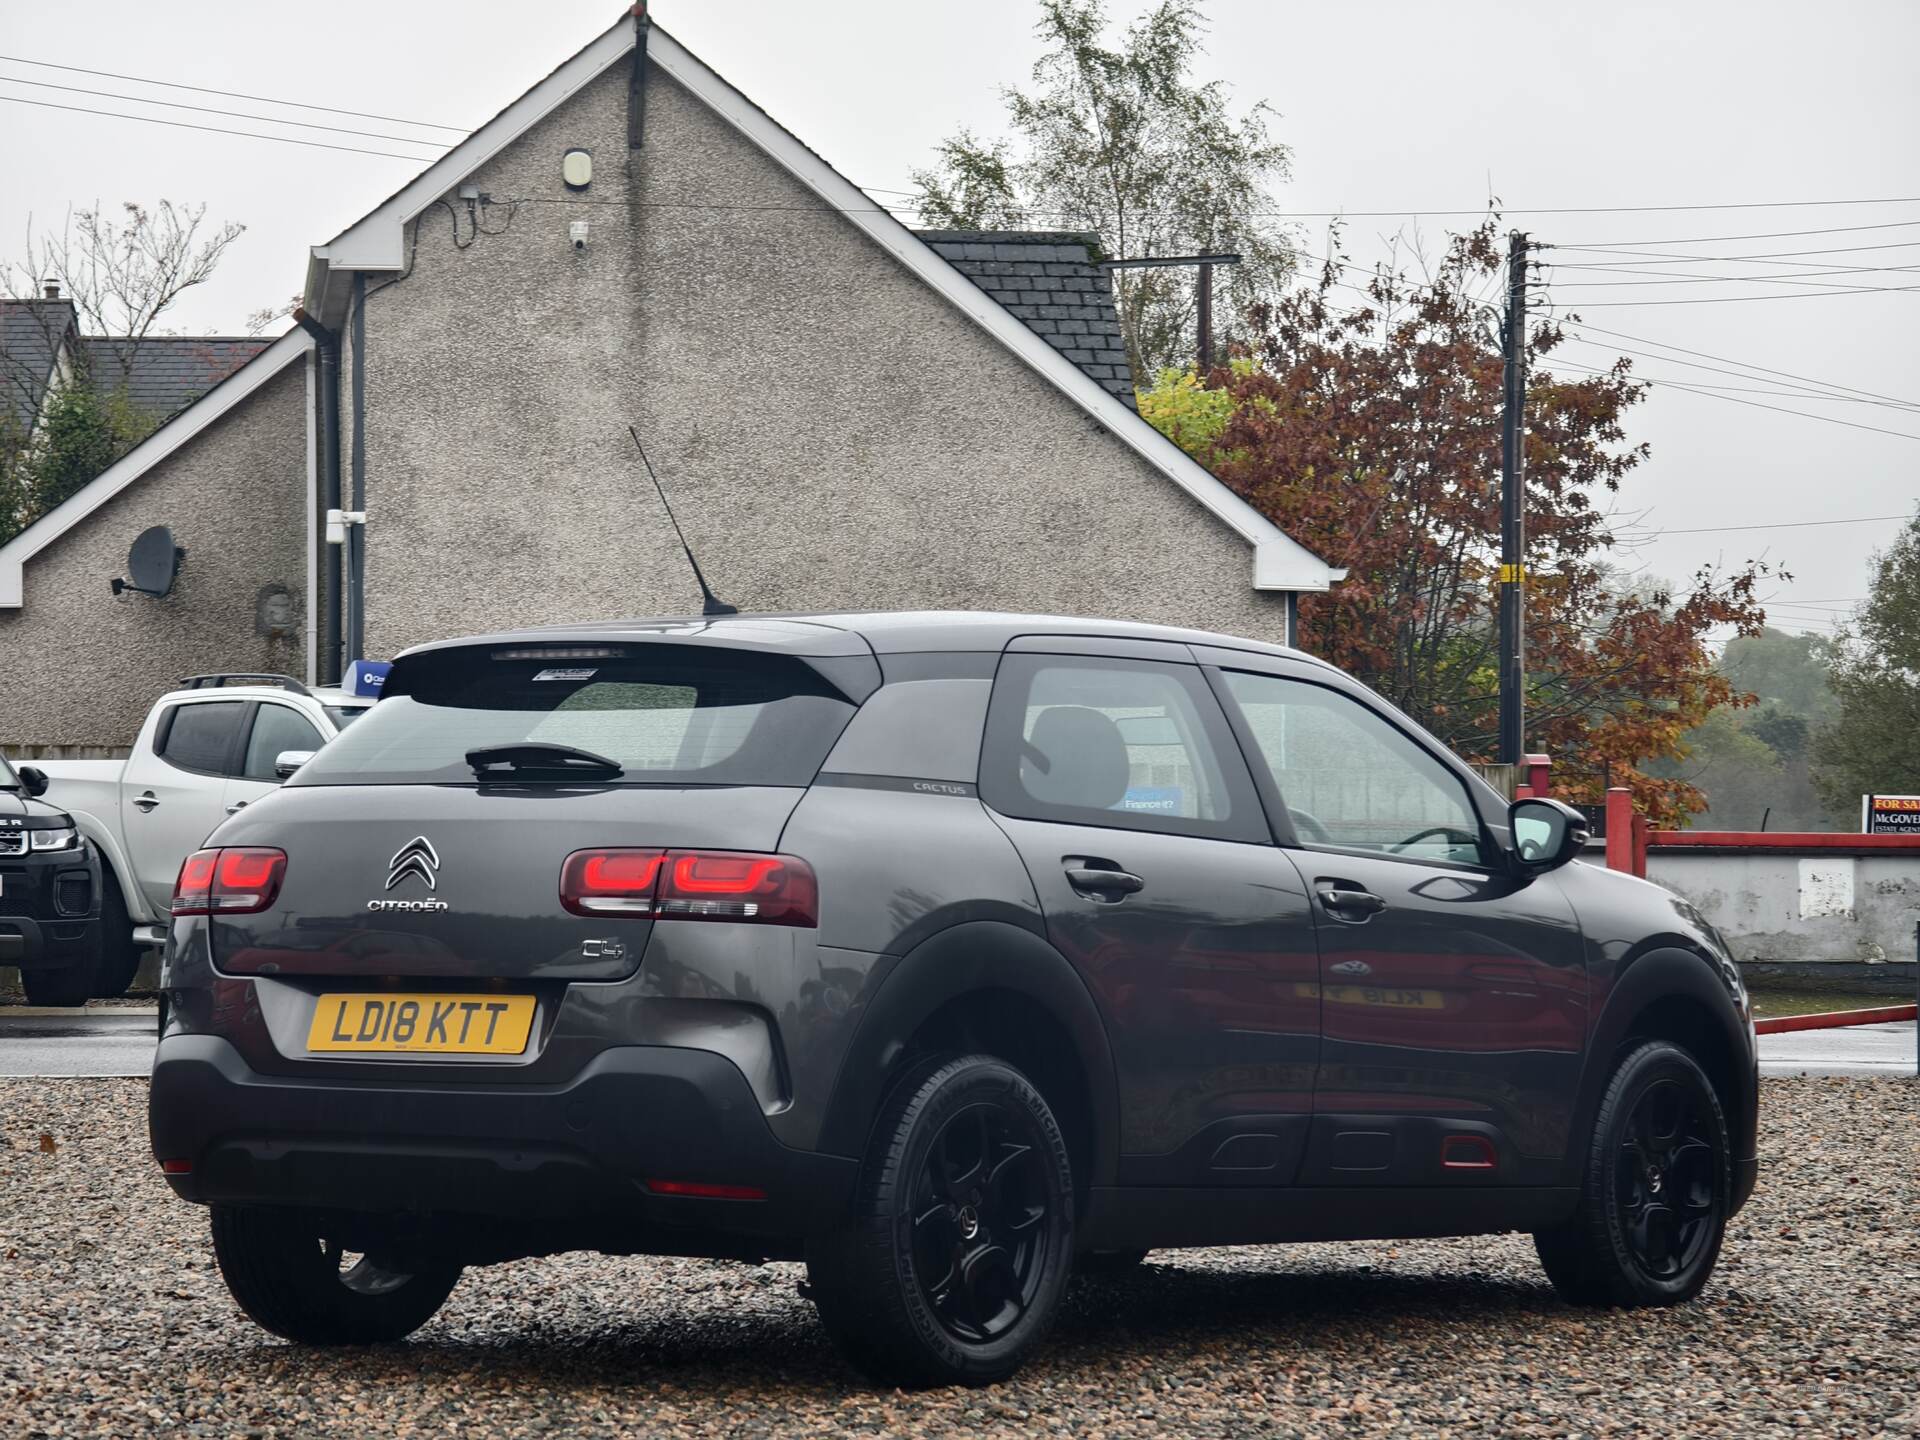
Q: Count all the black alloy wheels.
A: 2